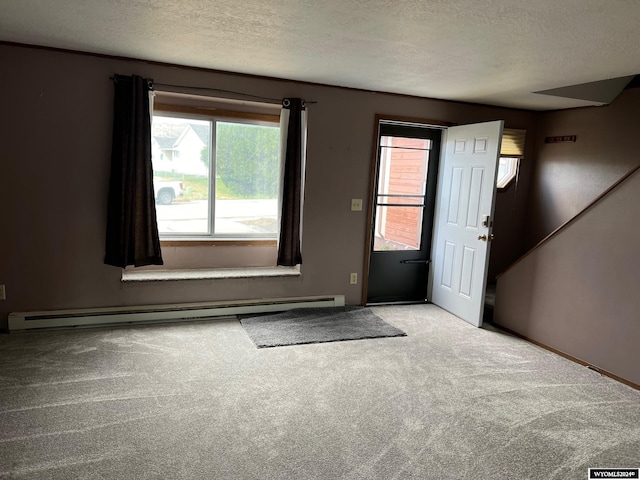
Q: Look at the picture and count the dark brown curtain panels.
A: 2